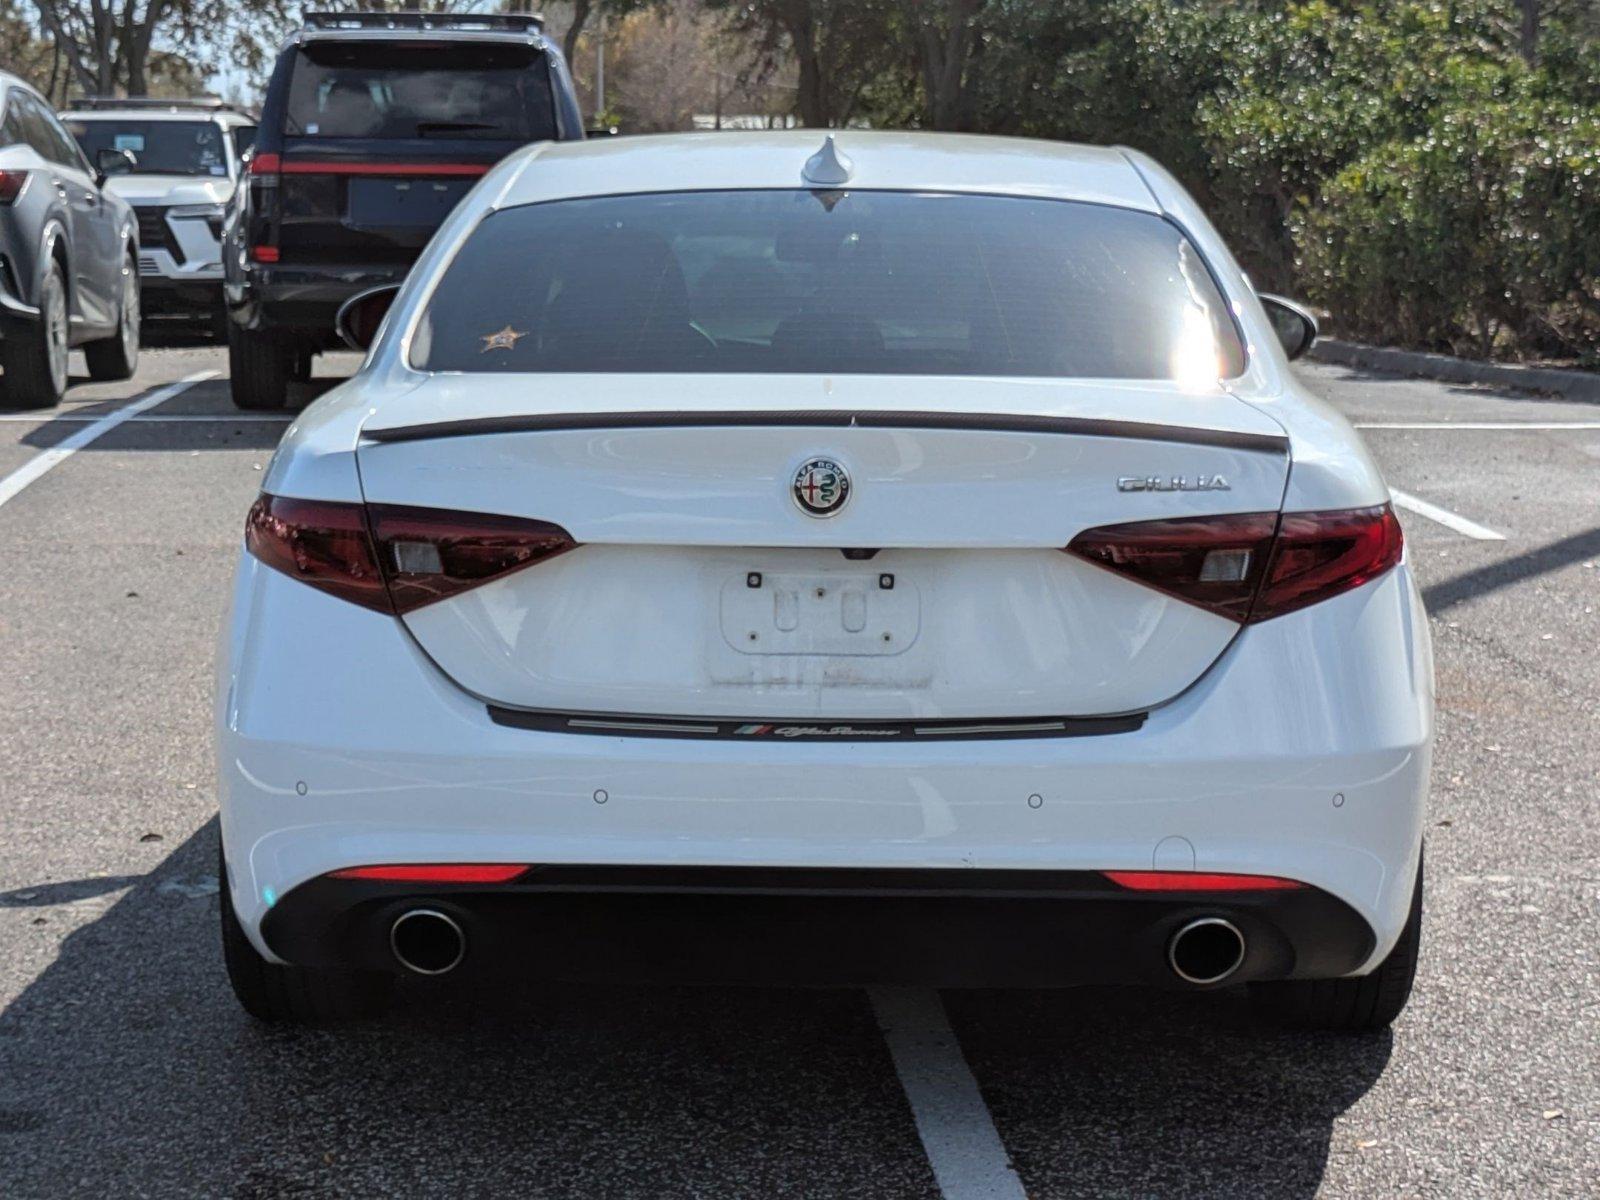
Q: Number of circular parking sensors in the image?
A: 4